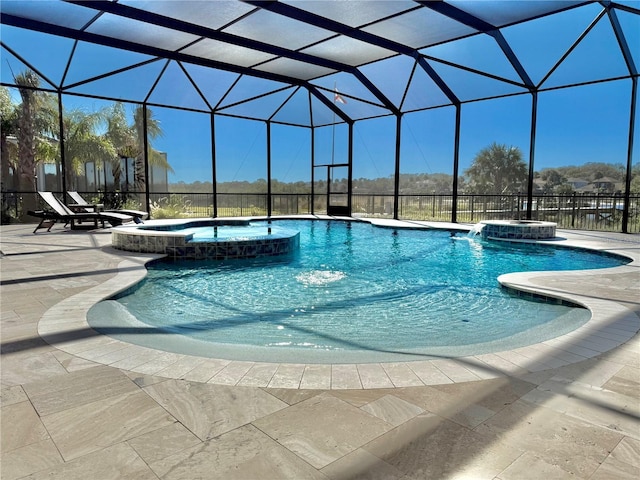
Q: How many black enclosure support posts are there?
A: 10